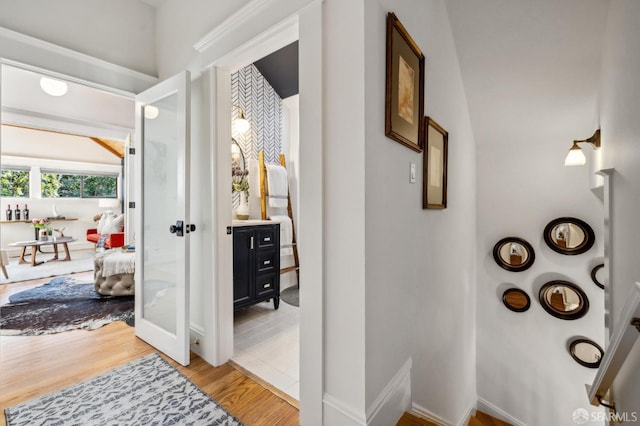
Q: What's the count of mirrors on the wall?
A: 6